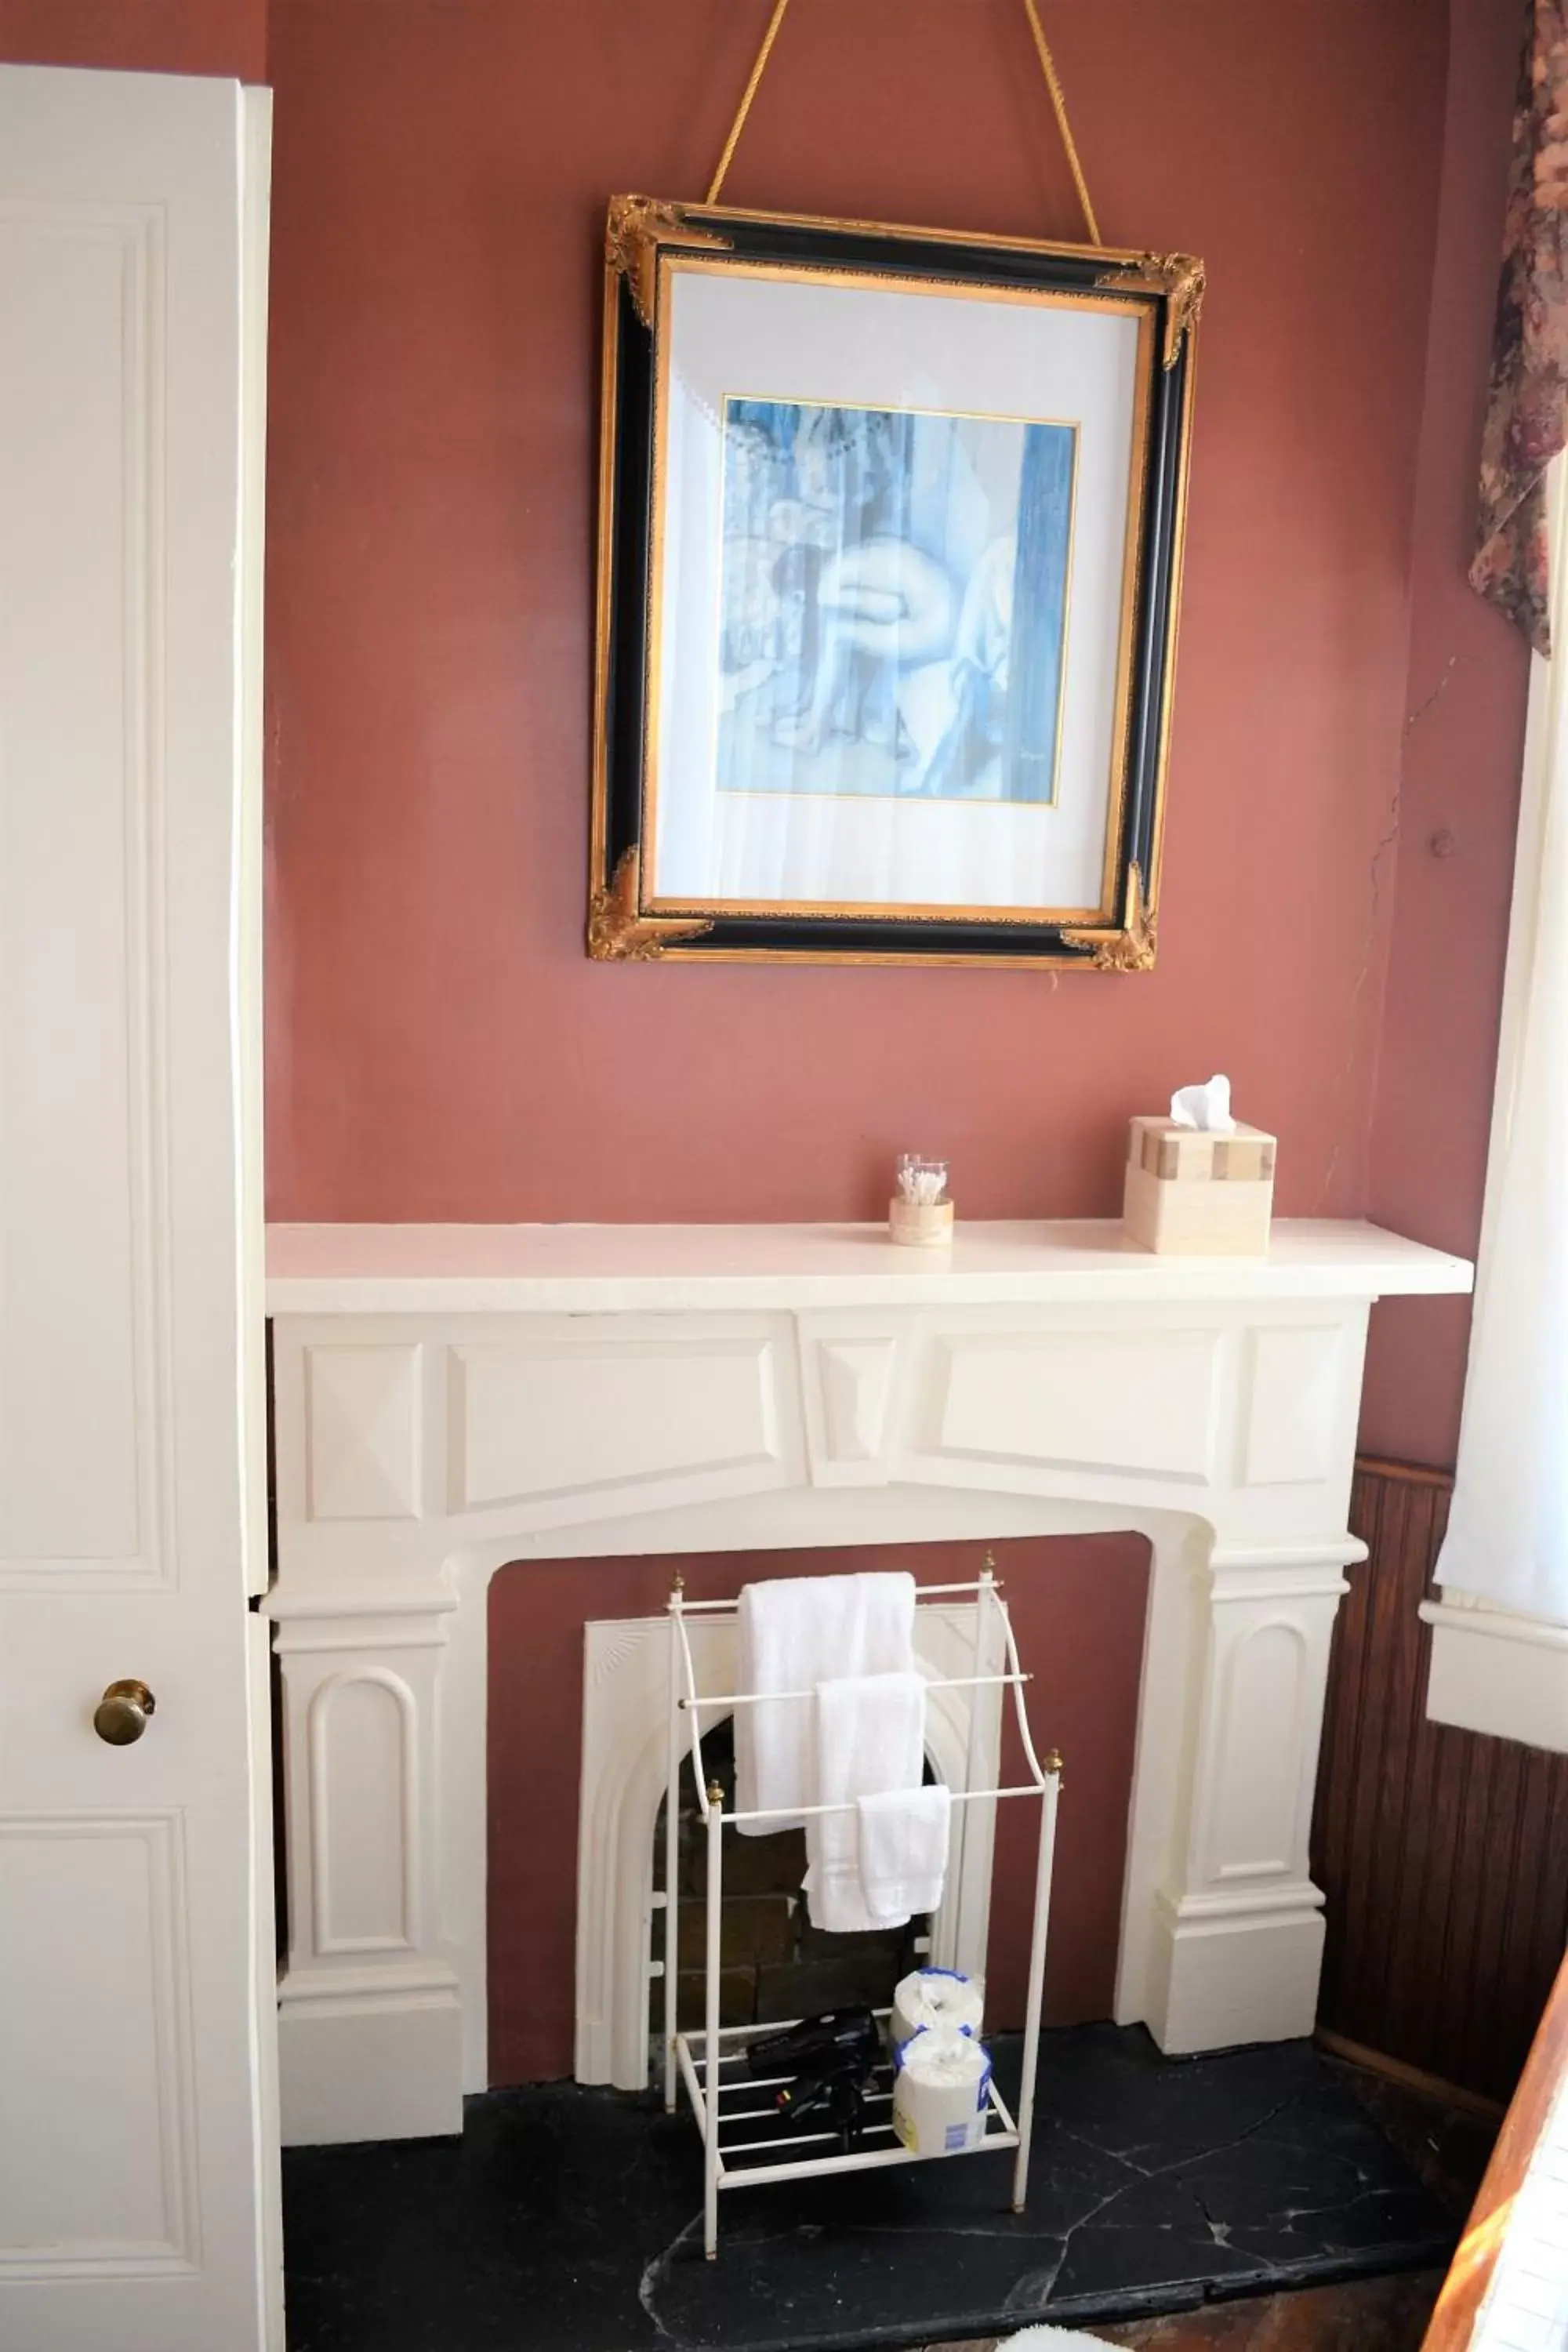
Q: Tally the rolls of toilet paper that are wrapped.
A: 2